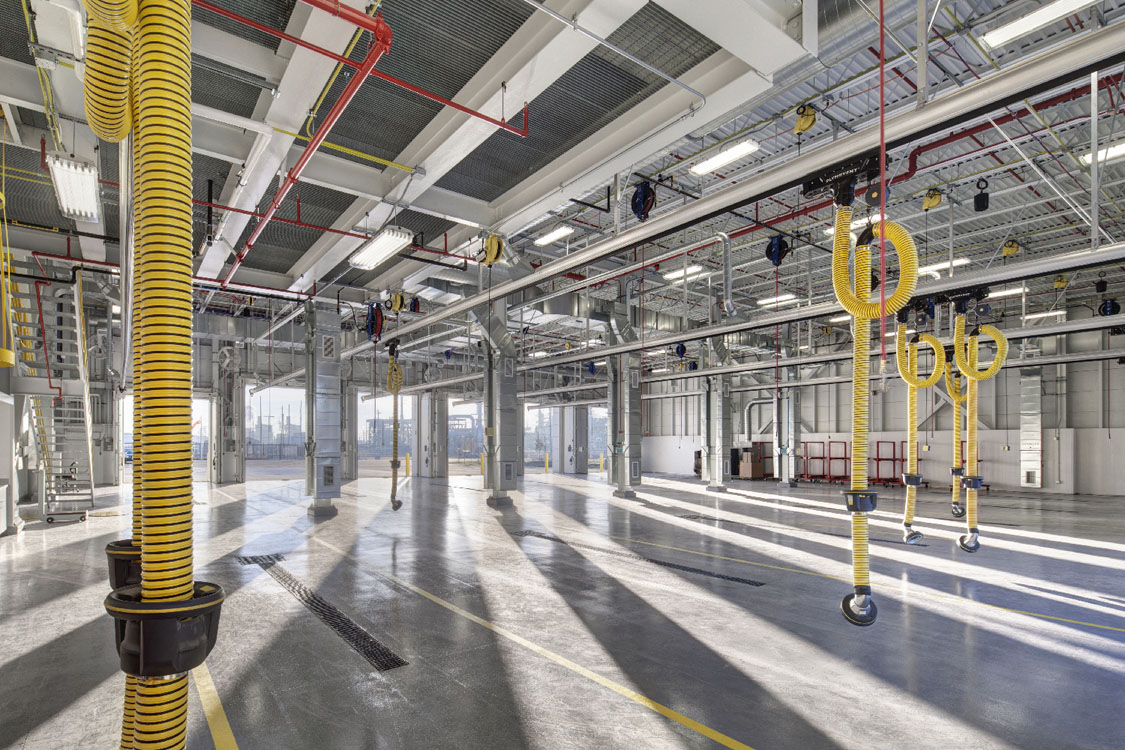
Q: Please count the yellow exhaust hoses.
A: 7